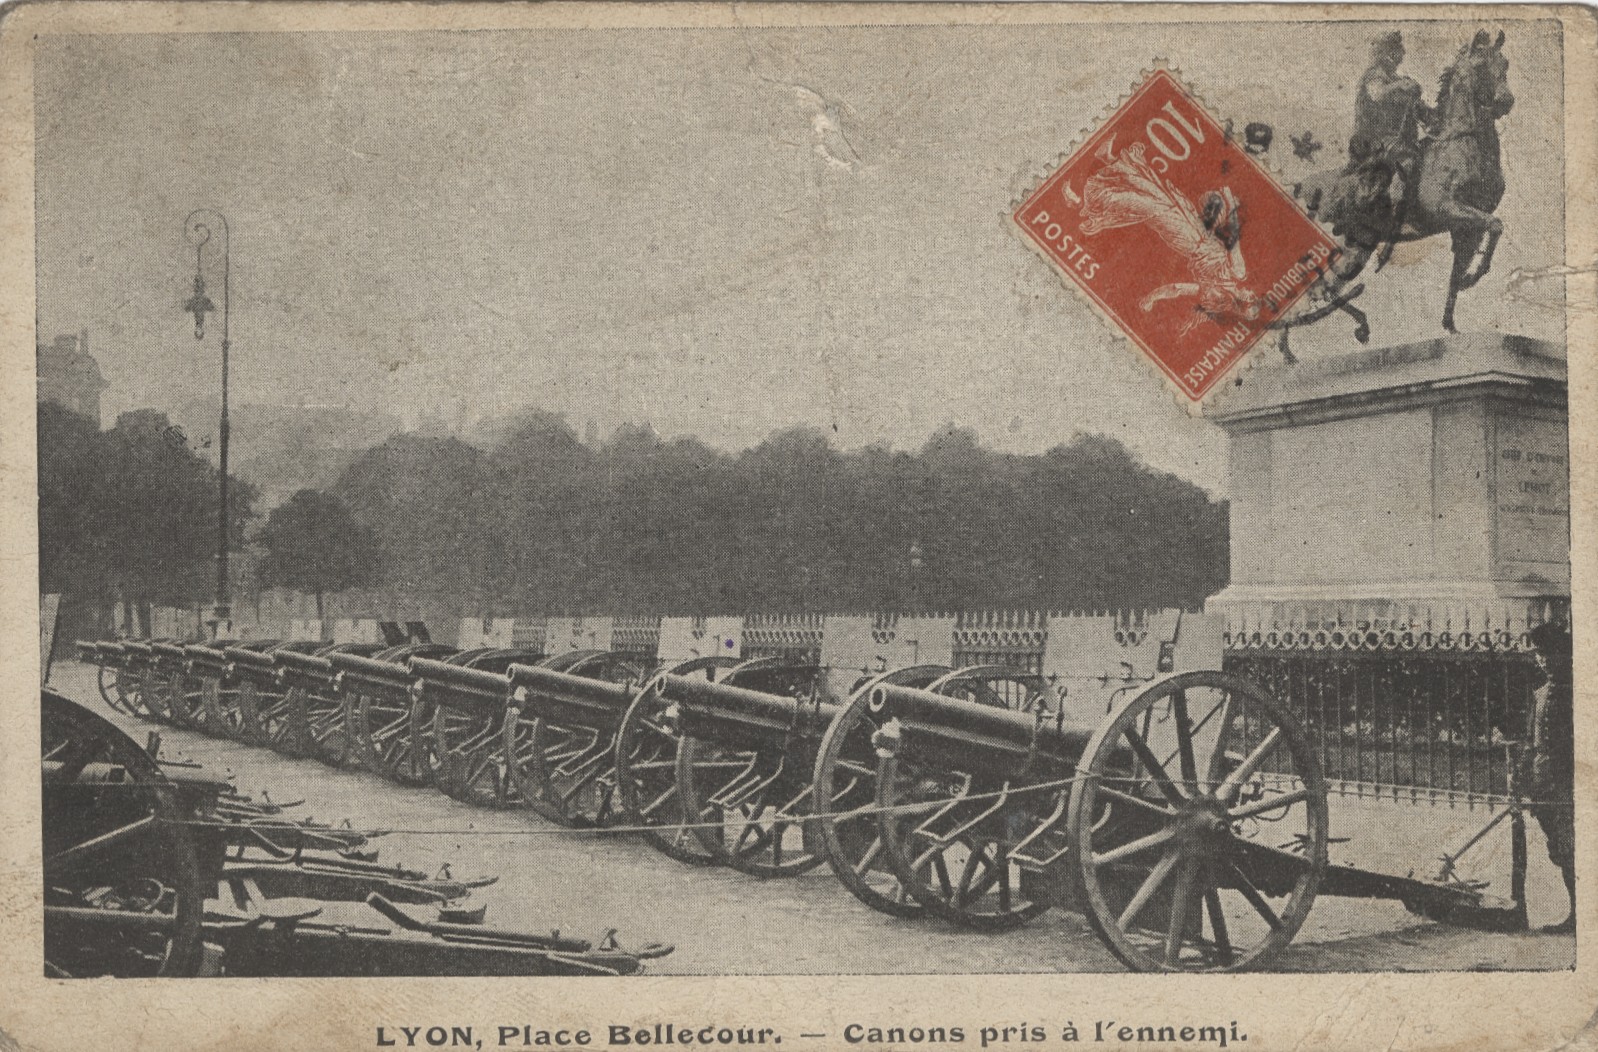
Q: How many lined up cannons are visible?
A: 12